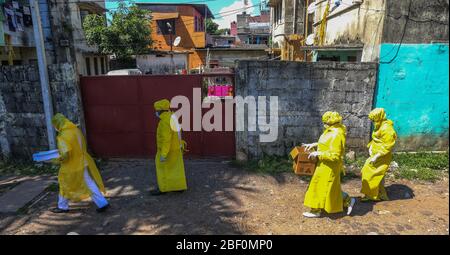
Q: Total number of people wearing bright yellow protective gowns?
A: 4